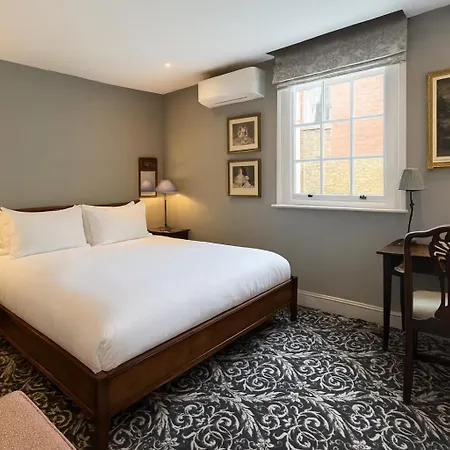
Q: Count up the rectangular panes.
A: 9